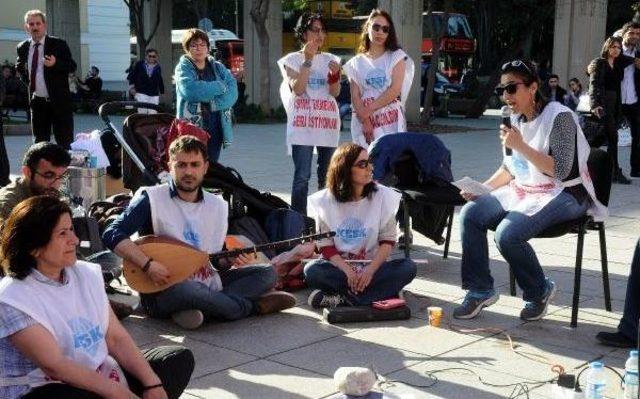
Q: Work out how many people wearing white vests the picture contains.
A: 6